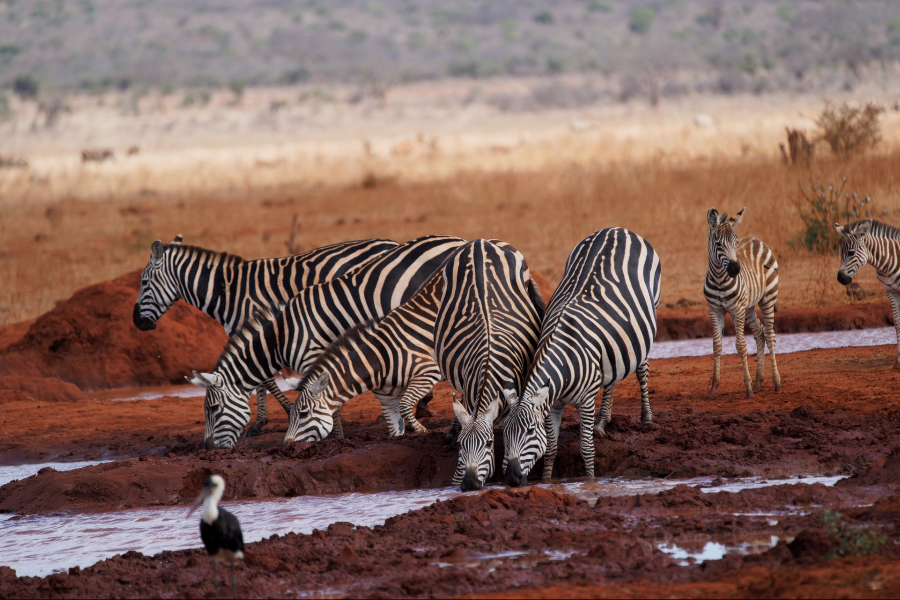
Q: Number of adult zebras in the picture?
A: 5